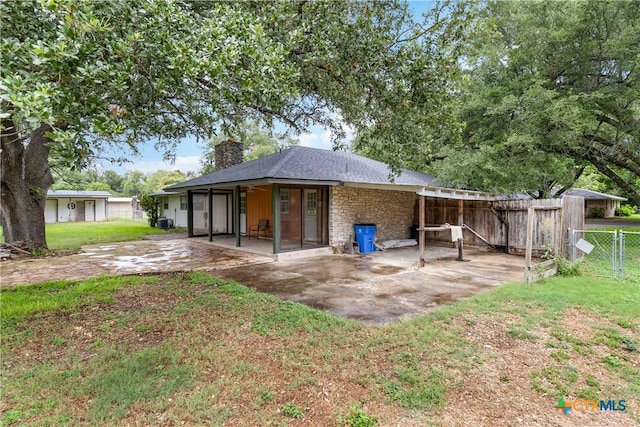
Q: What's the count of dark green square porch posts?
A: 4